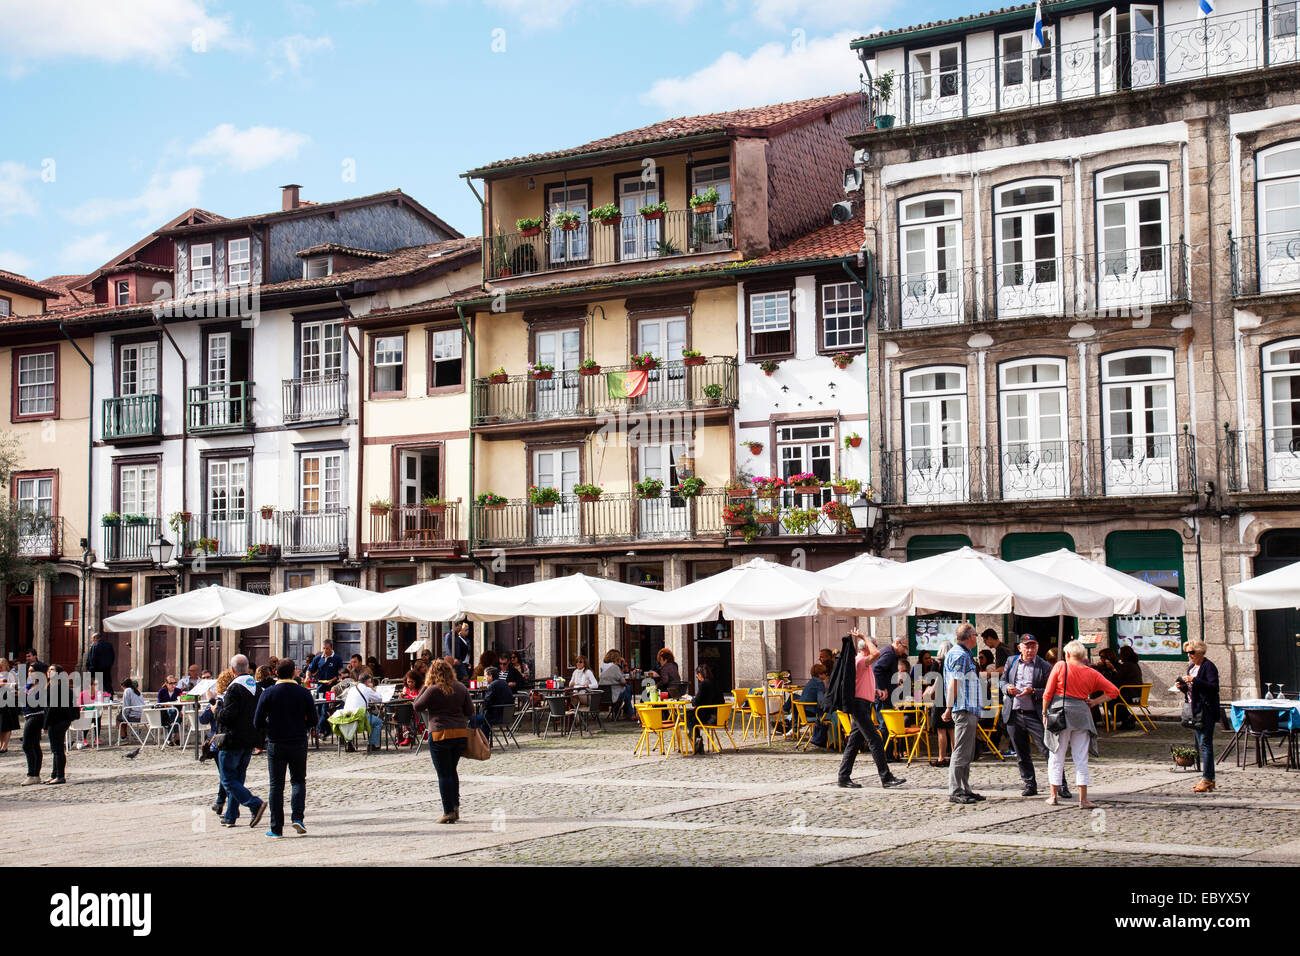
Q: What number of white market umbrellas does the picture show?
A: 9